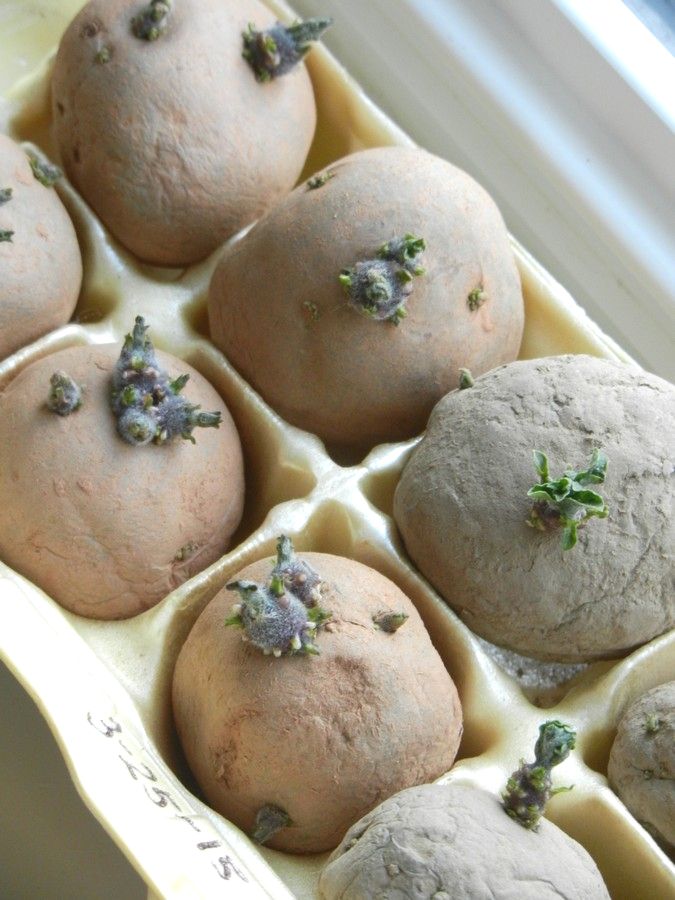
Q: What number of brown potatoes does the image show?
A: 5